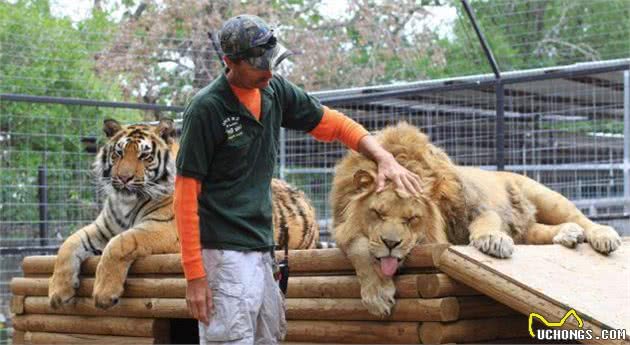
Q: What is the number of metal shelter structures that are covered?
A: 1